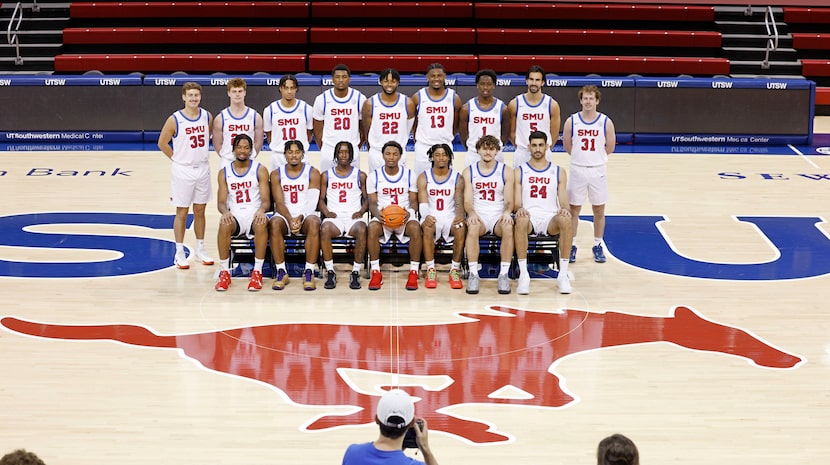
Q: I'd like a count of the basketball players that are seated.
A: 7